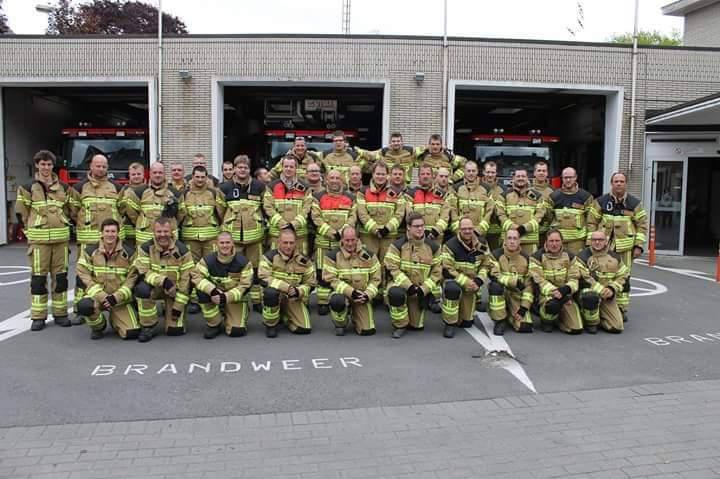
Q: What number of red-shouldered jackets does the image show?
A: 4